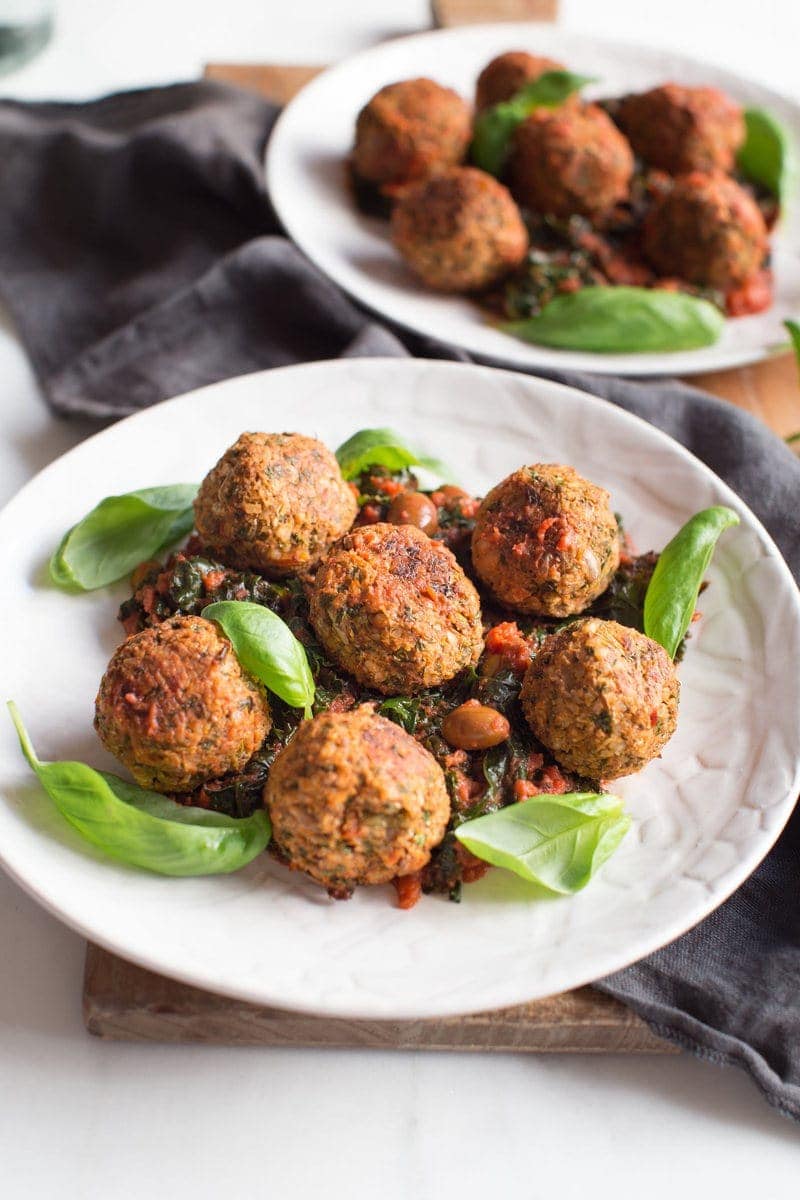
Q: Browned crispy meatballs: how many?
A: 12